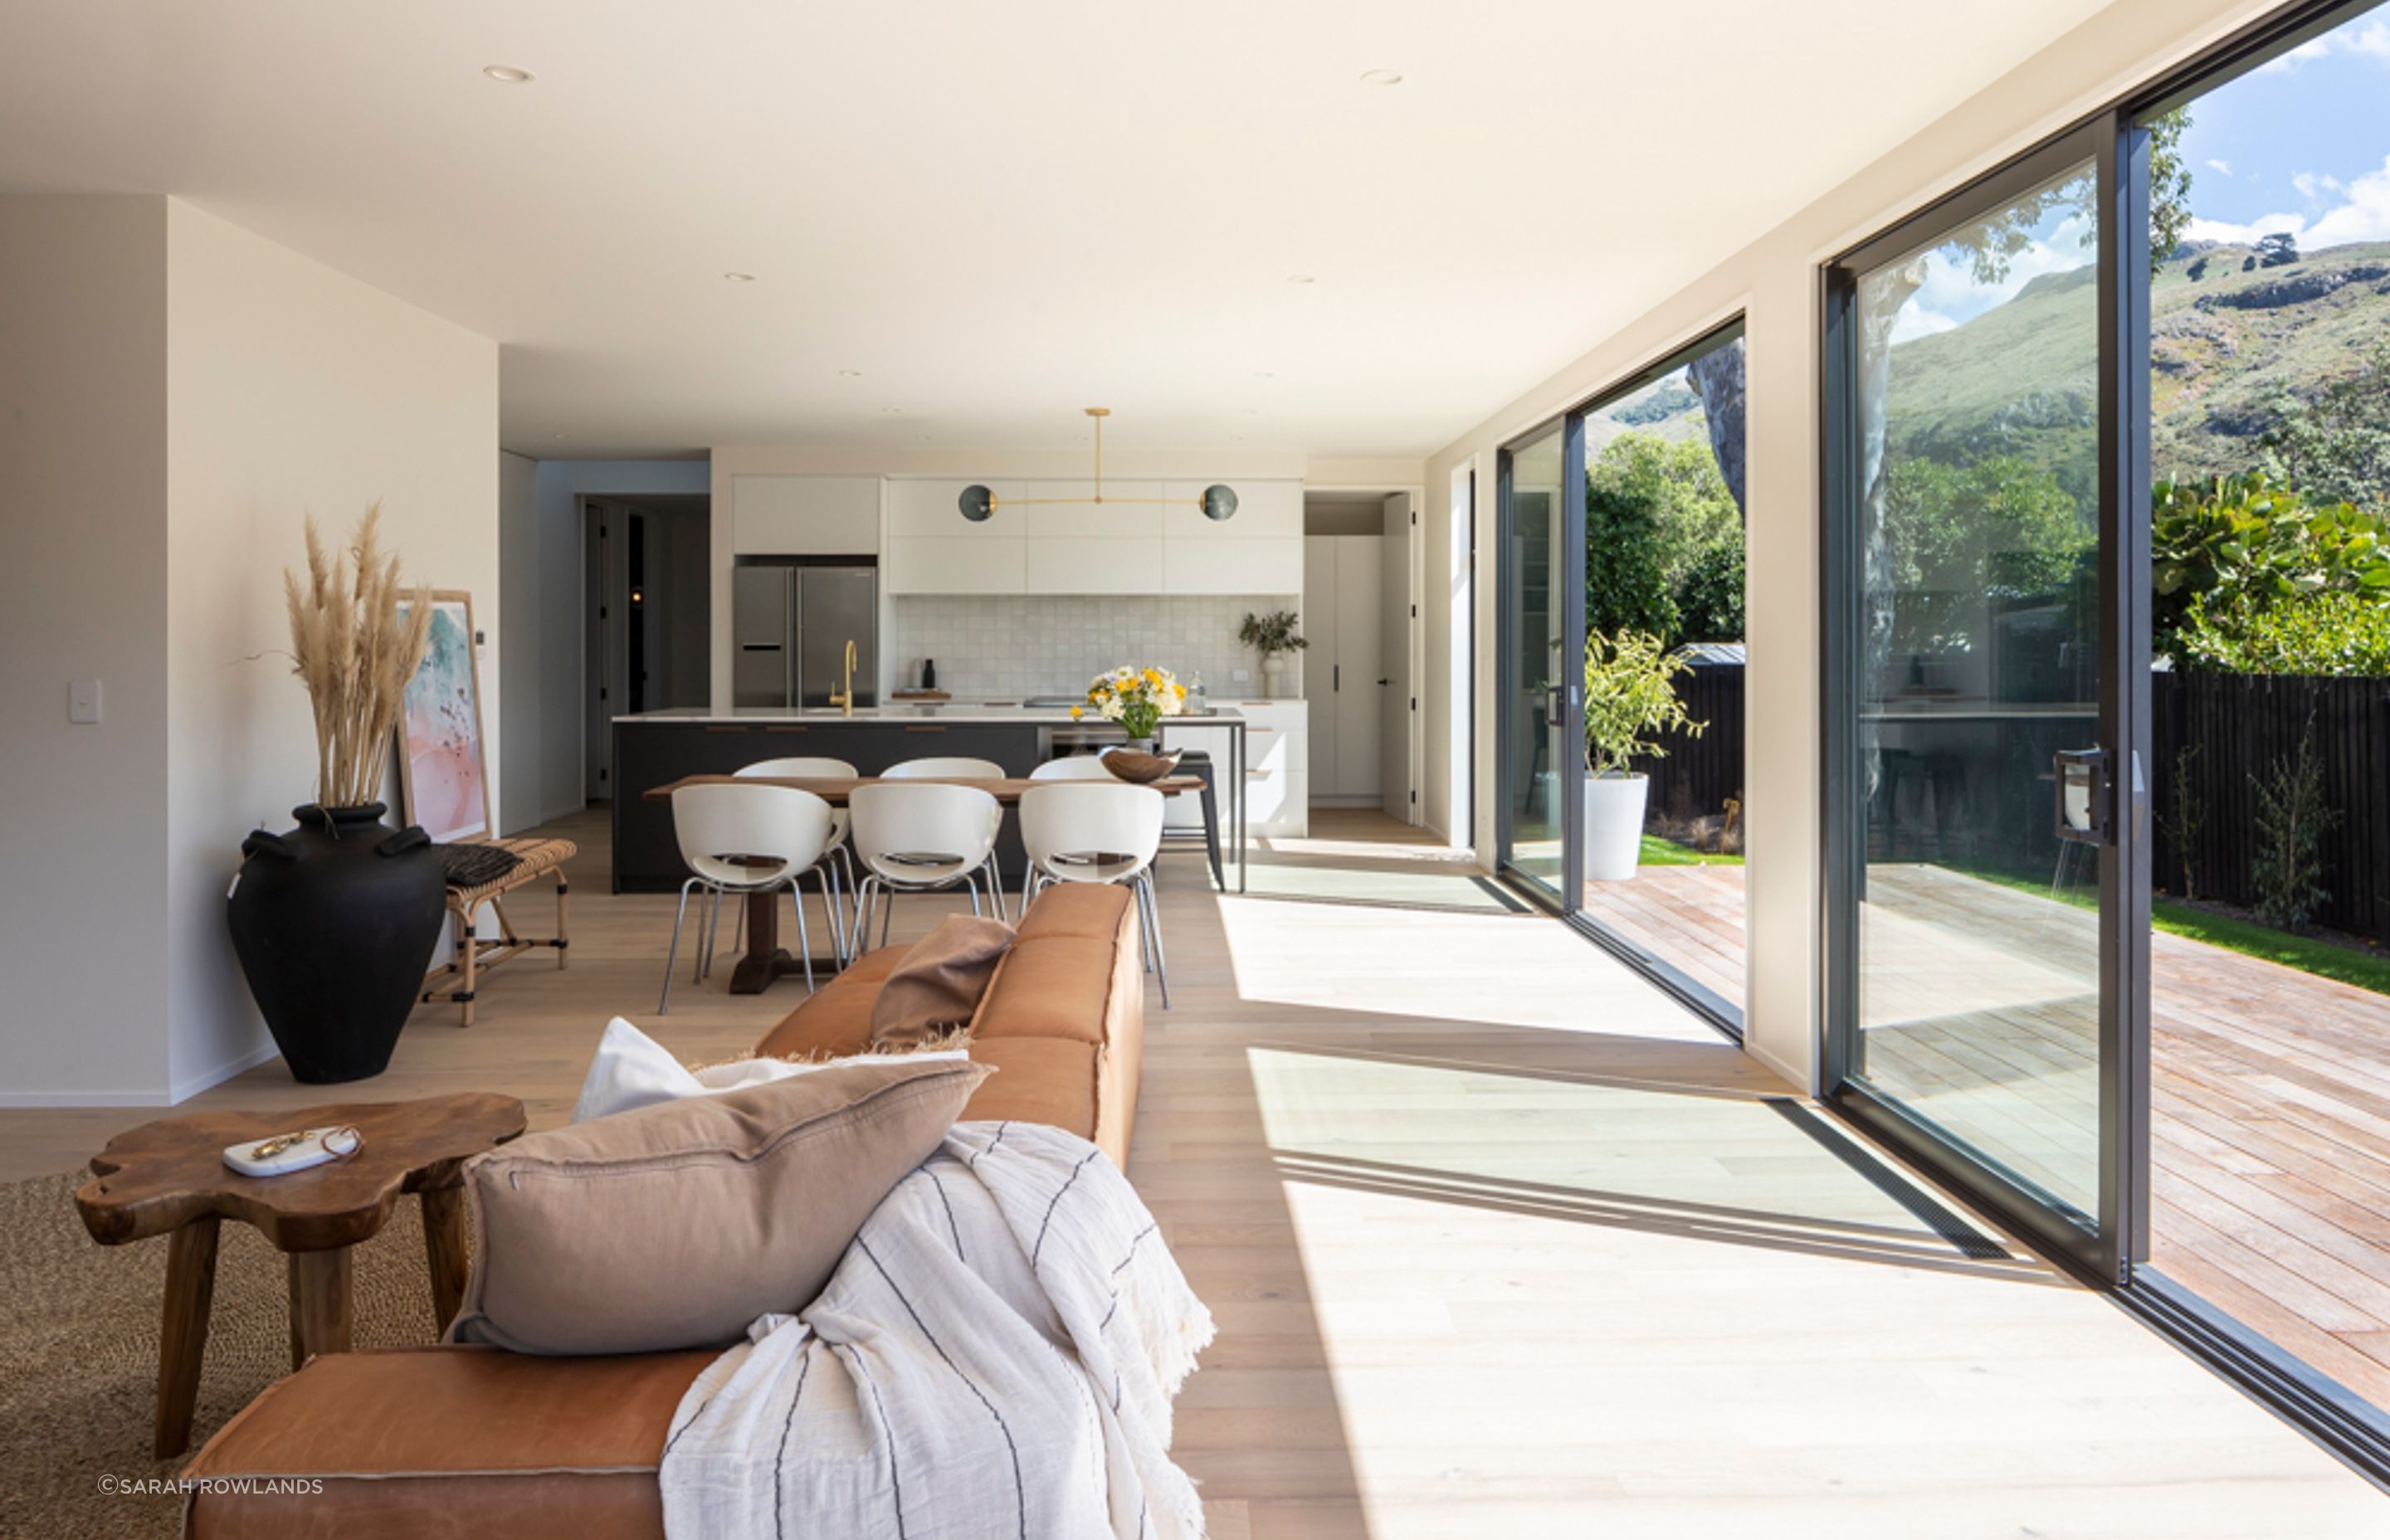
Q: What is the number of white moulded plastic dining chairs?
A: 6